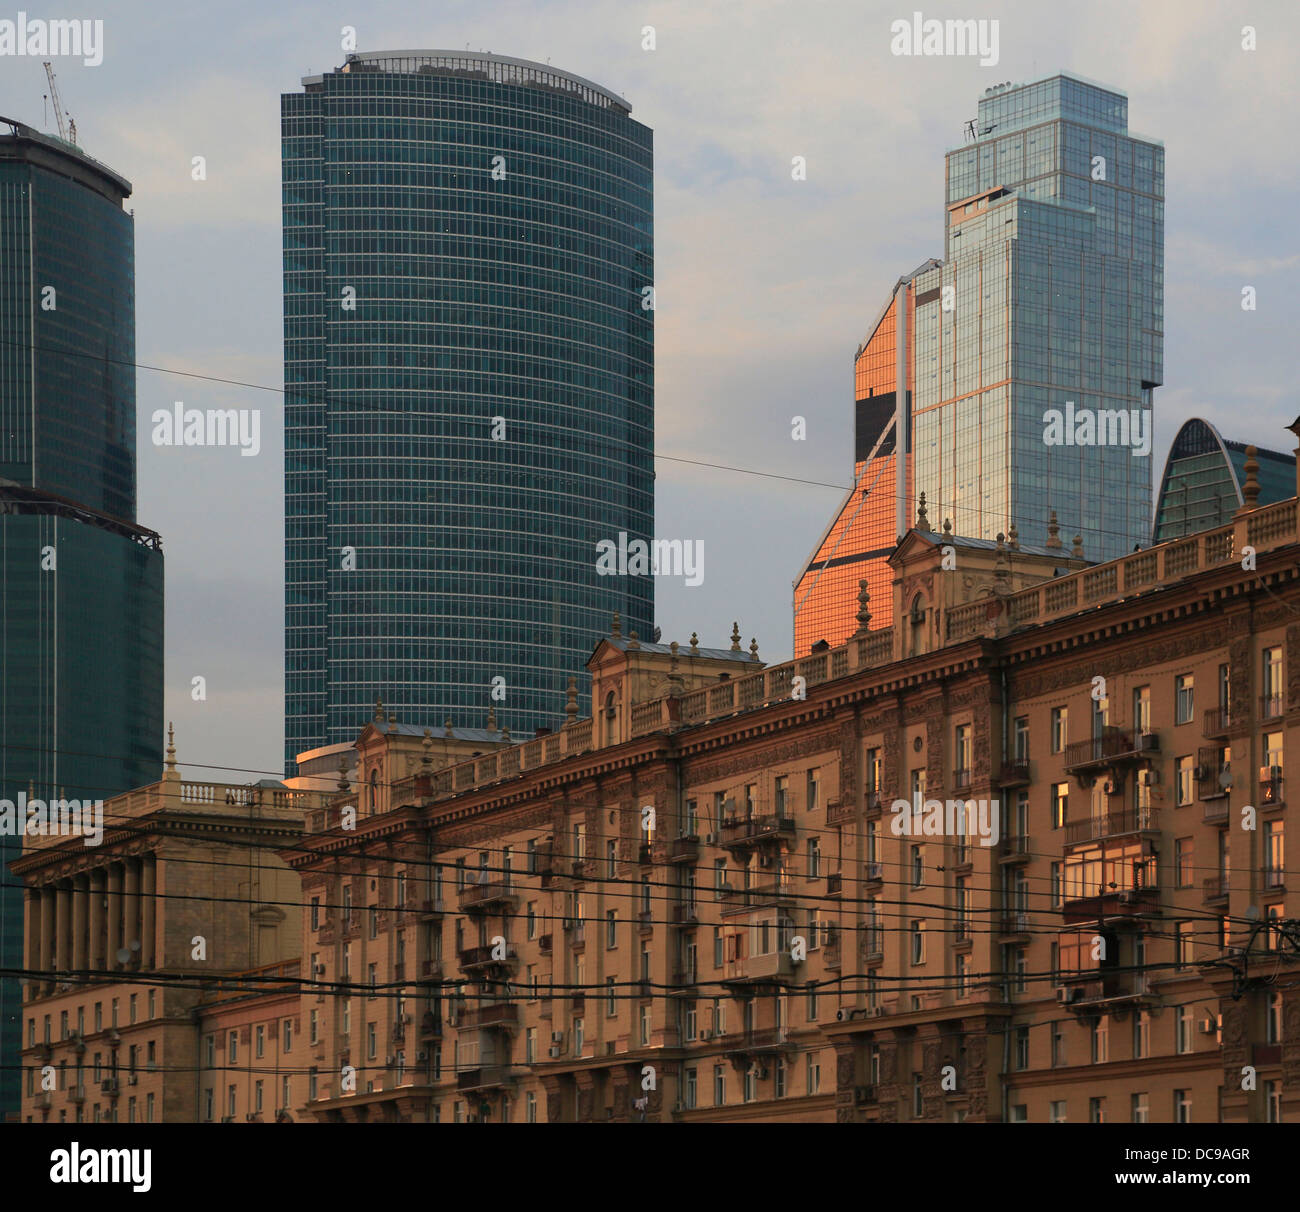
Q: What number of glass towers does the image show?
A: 5